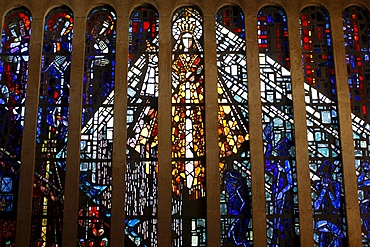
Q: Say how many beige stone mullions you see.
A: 8